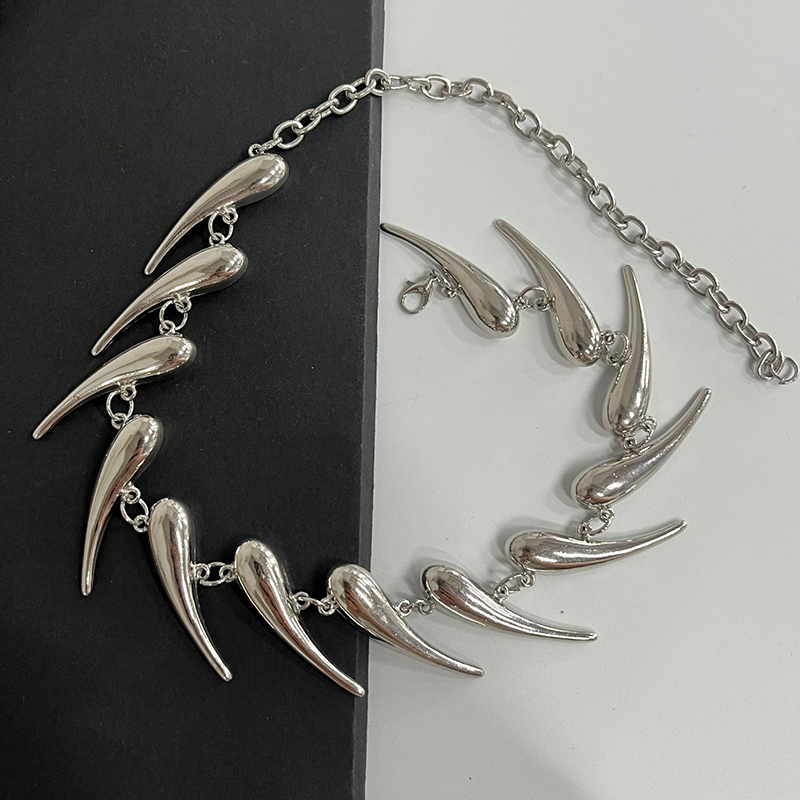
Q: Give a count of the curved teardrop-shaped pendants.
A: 13